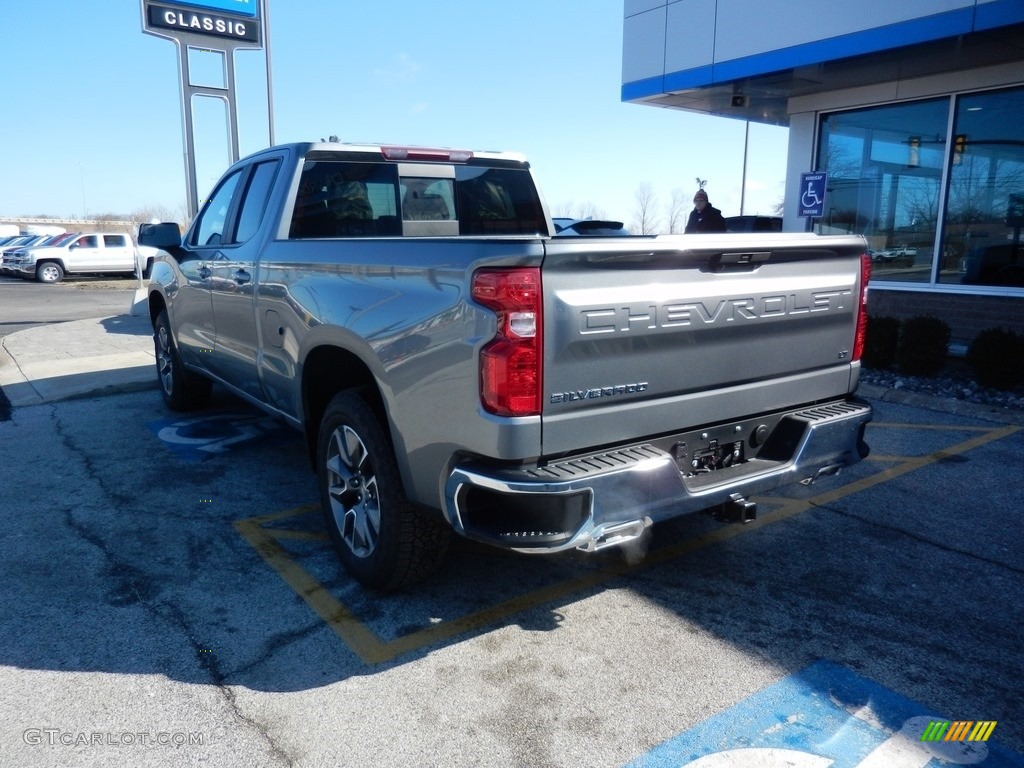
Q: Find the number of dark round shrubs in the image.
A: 3